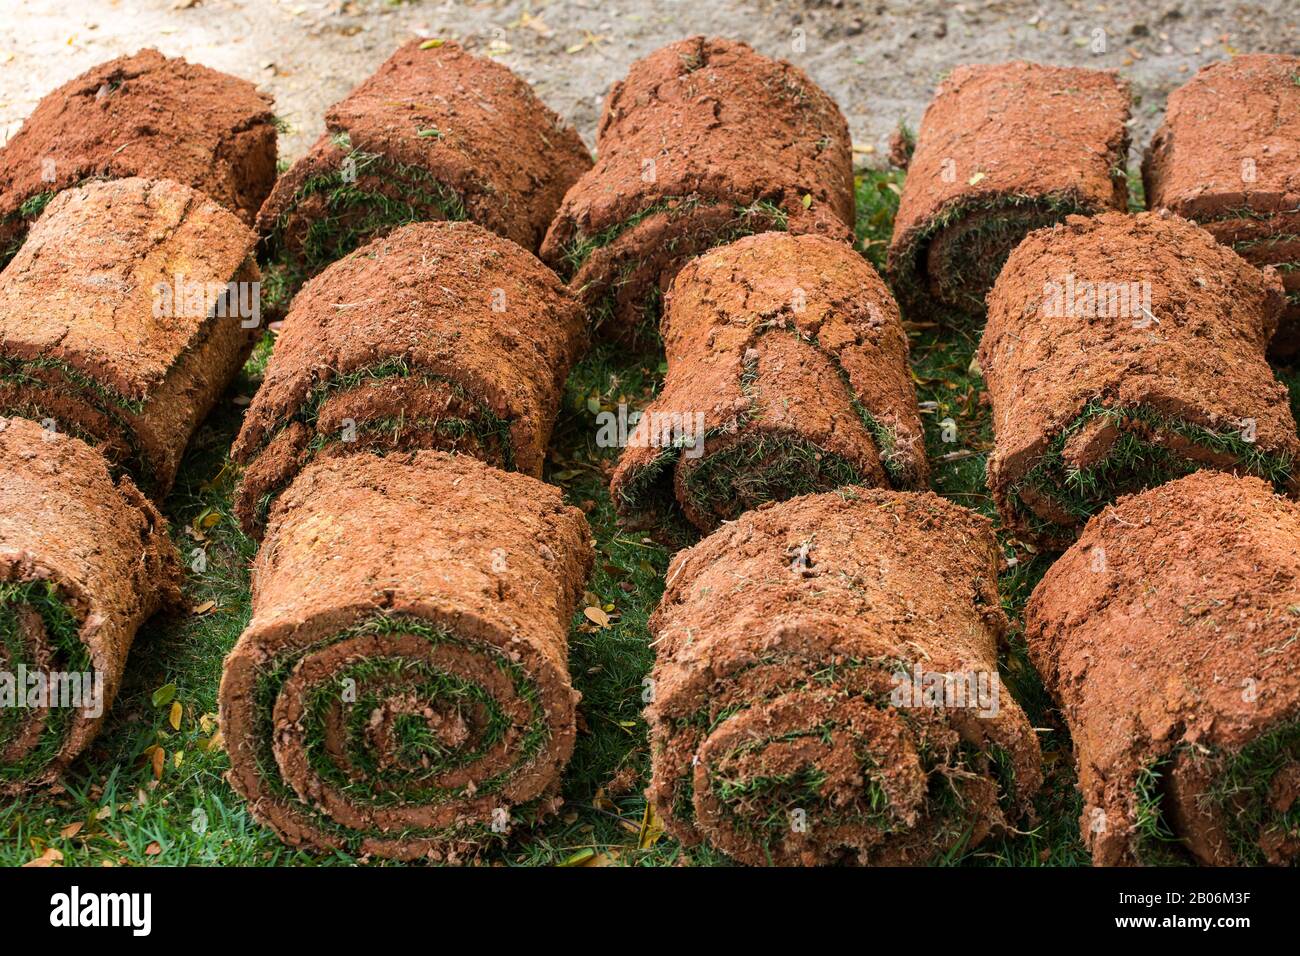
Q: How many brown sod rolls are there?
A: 13